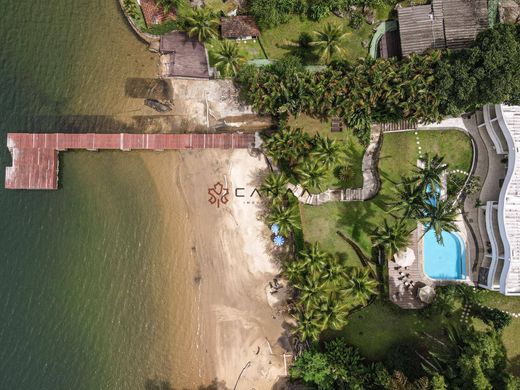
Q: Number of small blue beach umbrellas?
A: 2